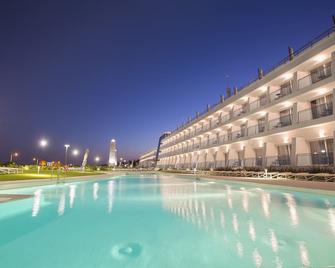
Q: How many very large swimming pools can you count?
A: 1